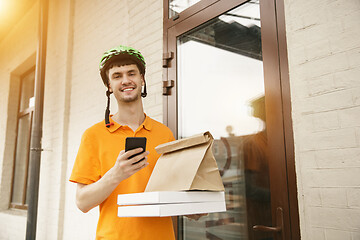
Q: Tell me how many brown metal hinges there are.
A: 2